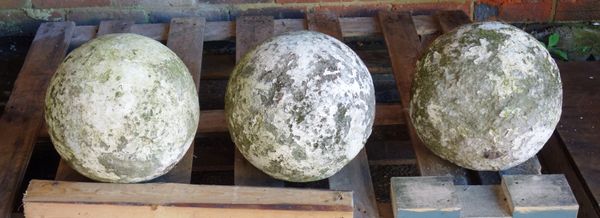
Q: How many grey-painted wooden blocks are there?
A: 2